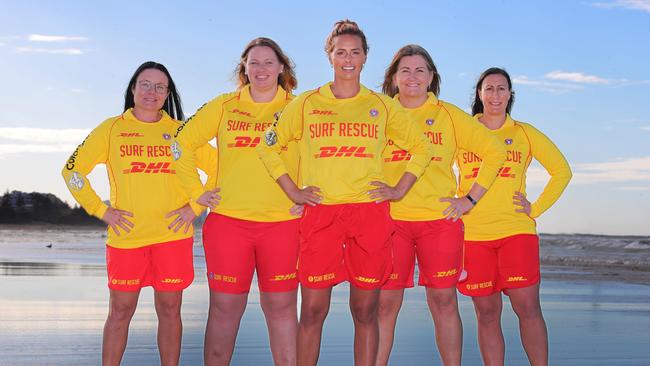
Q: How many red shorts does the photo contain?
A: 5